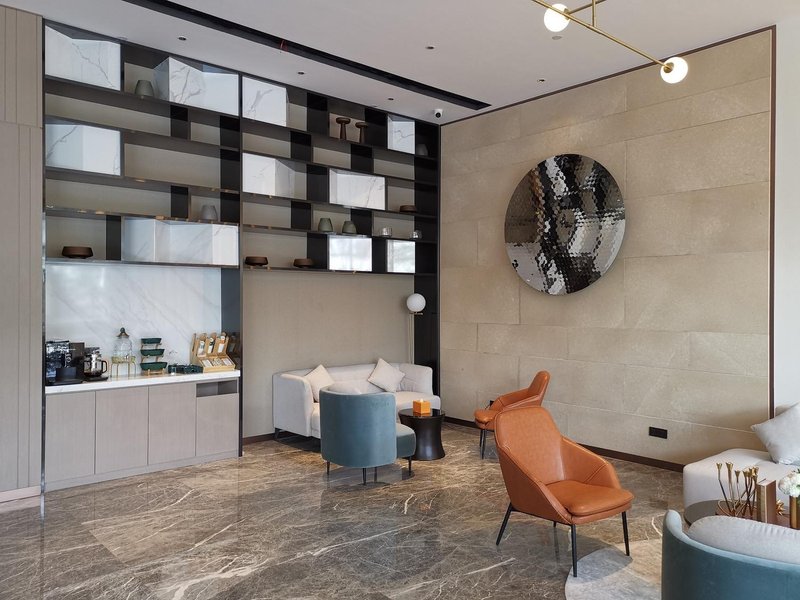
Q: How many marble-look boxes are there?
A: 10